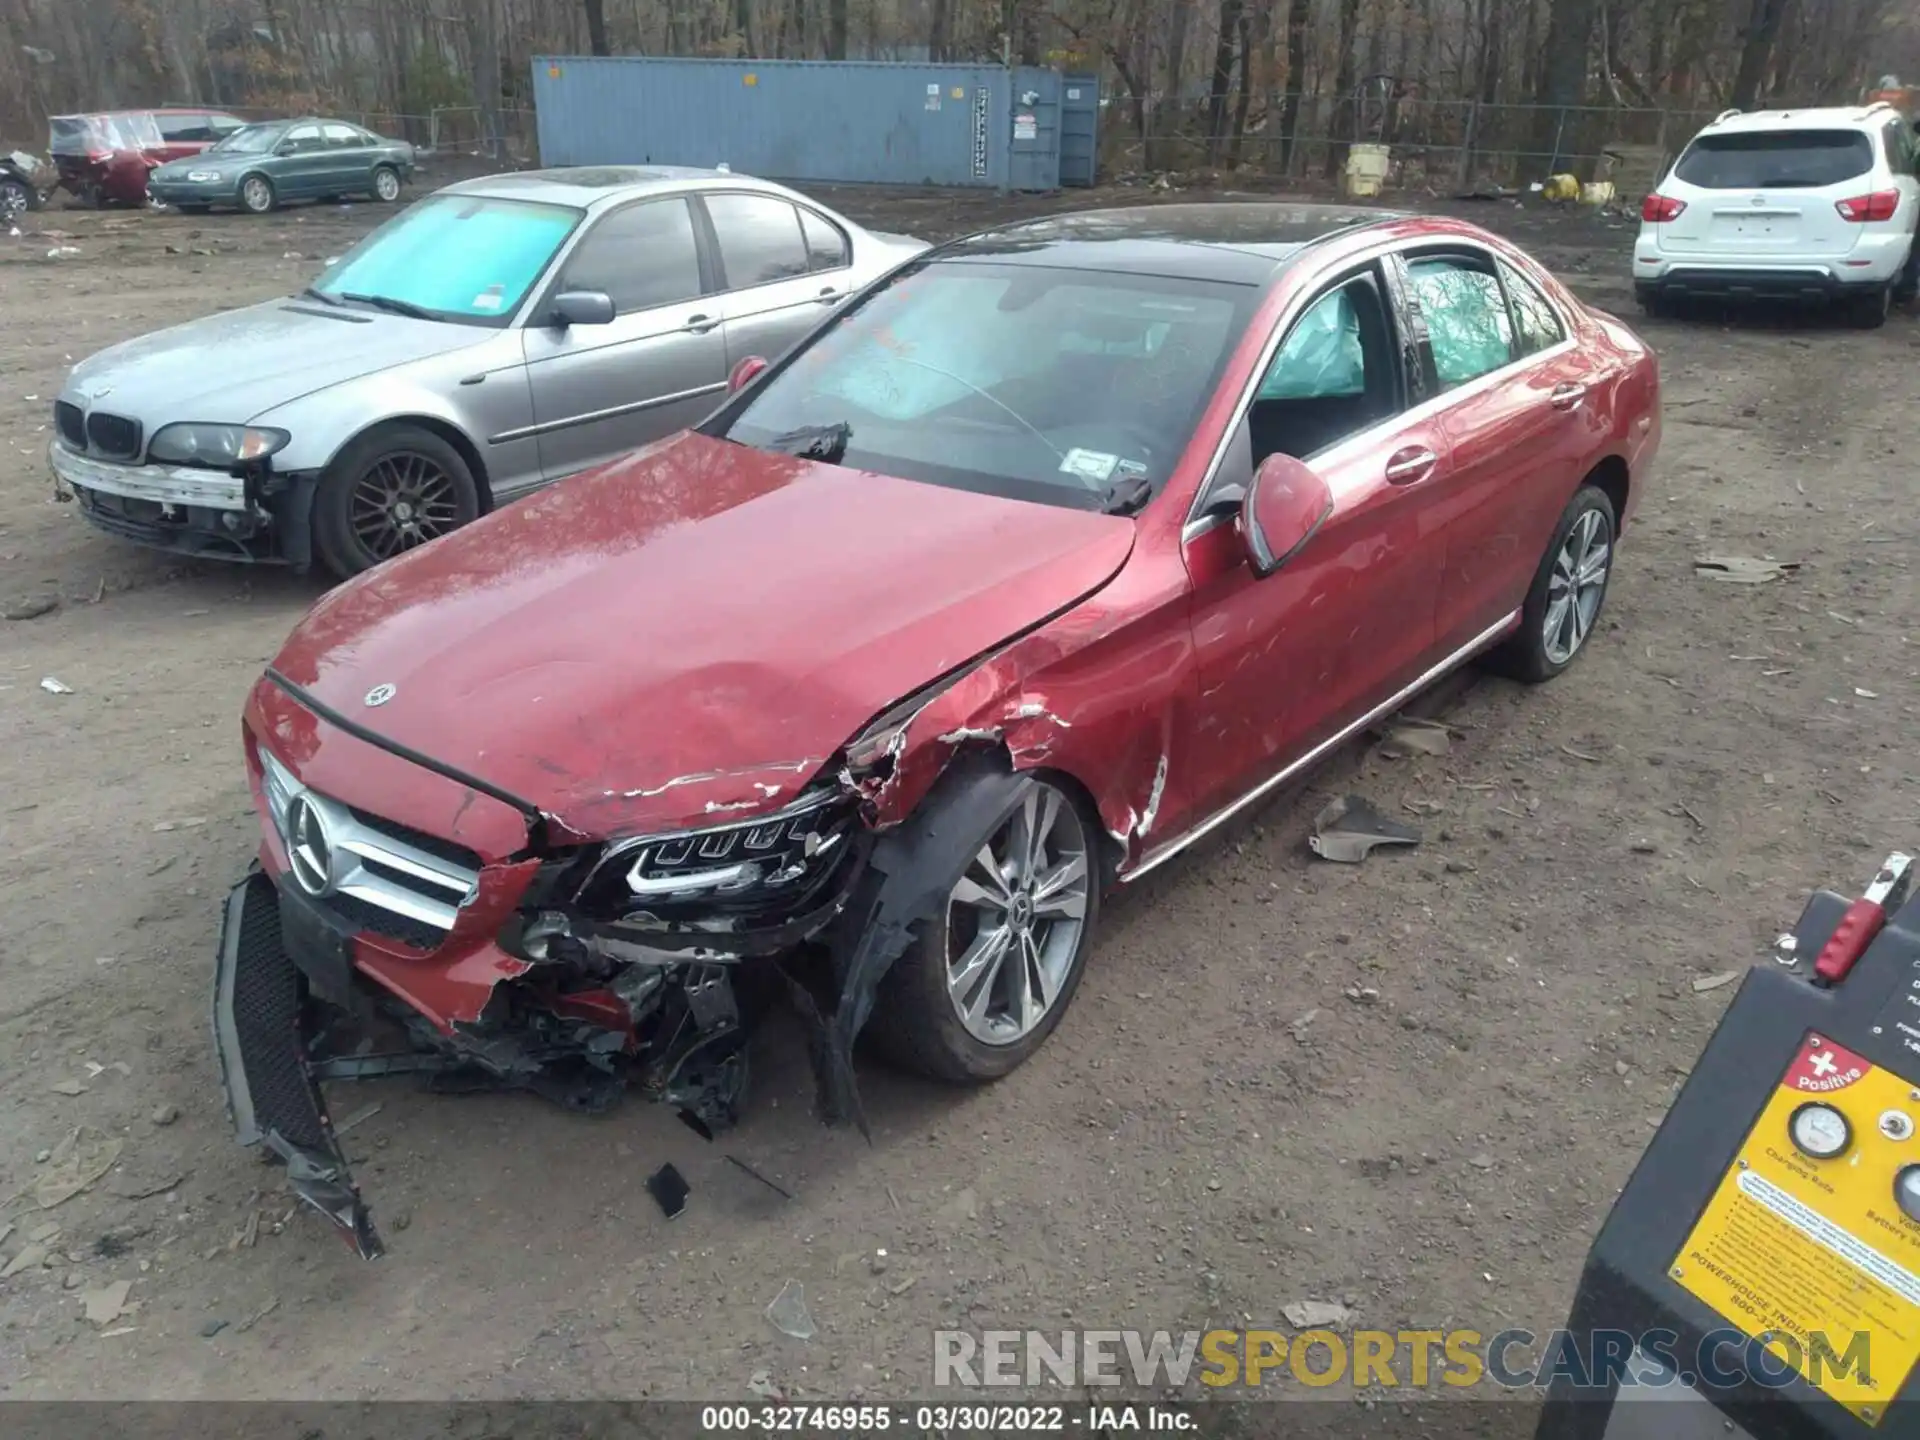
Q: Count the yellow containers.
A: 3